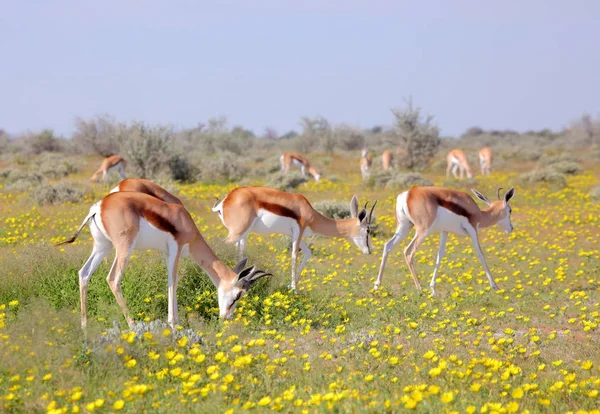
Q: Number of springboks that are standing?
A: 10